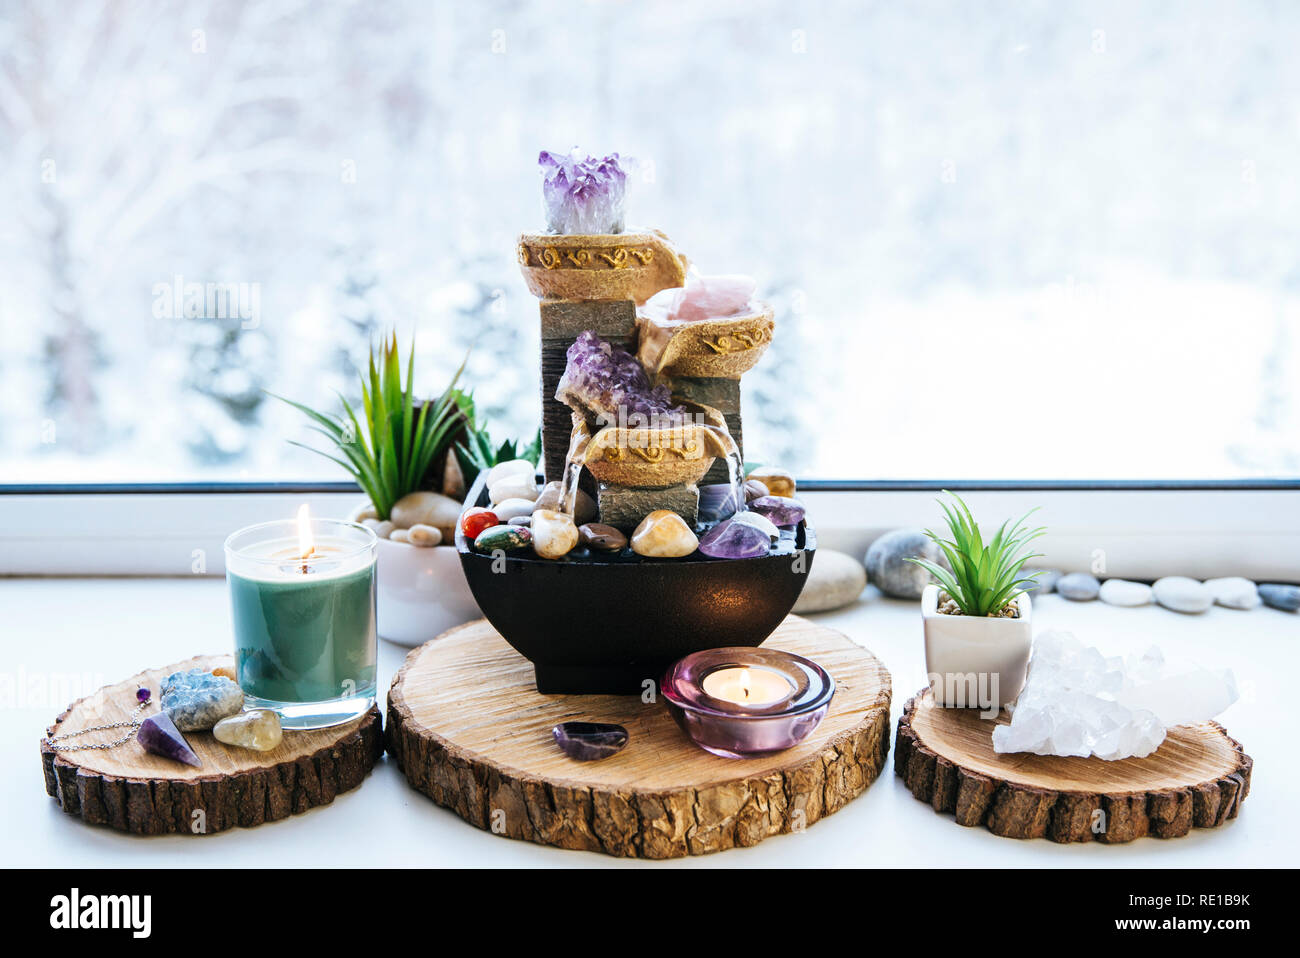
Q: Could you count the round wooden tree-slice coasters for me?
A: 3